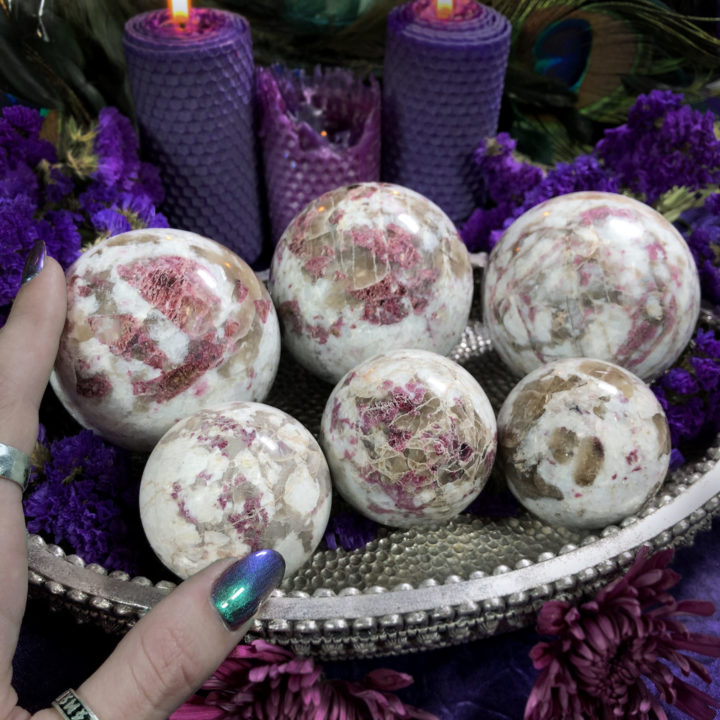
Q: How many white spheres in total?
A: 6